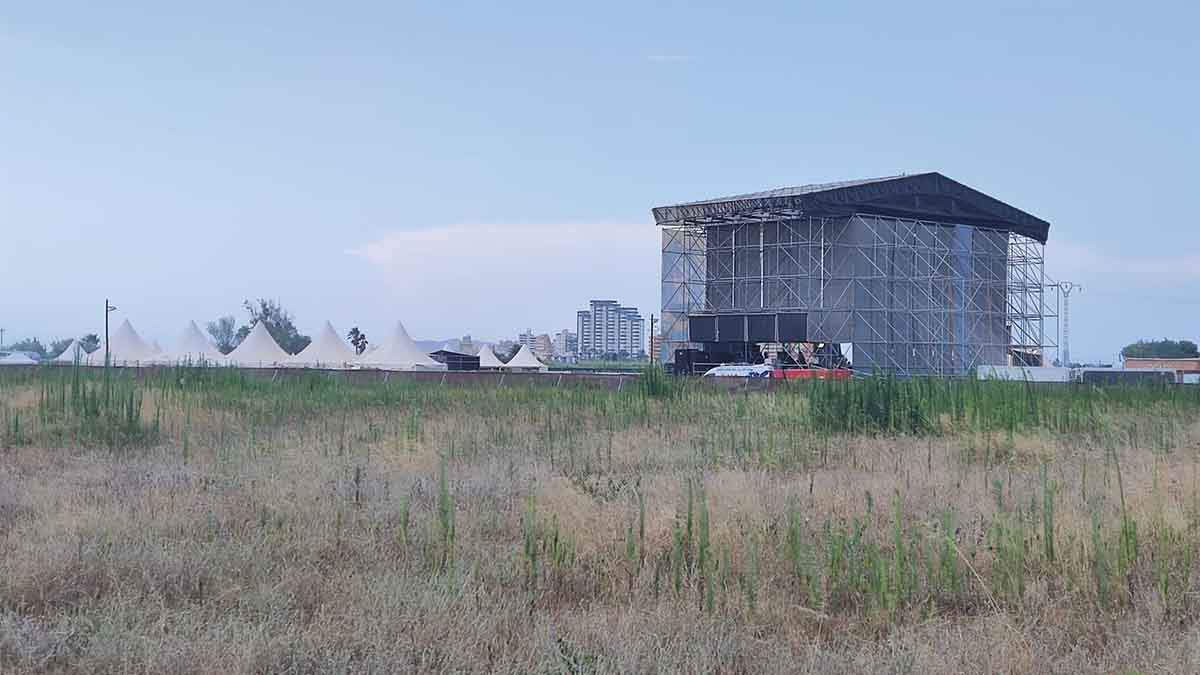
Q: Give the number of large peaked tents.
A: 5